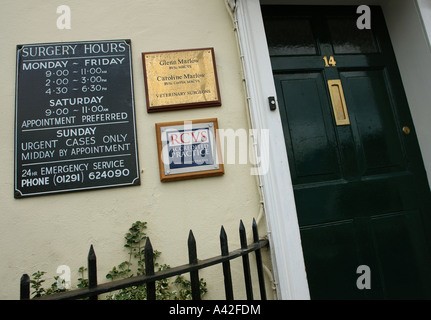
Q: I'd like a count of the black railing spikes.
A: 7